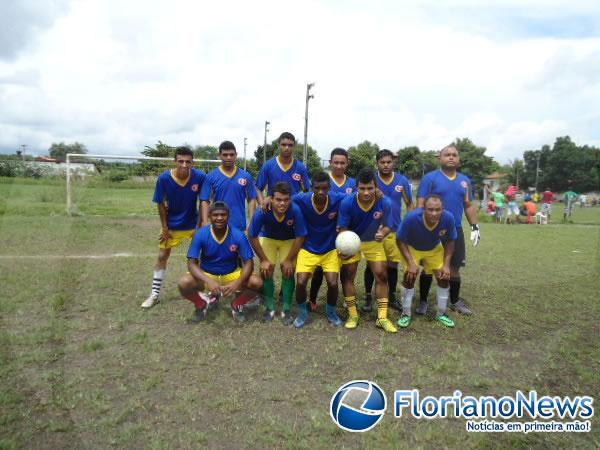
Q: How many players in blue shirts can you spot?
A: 11